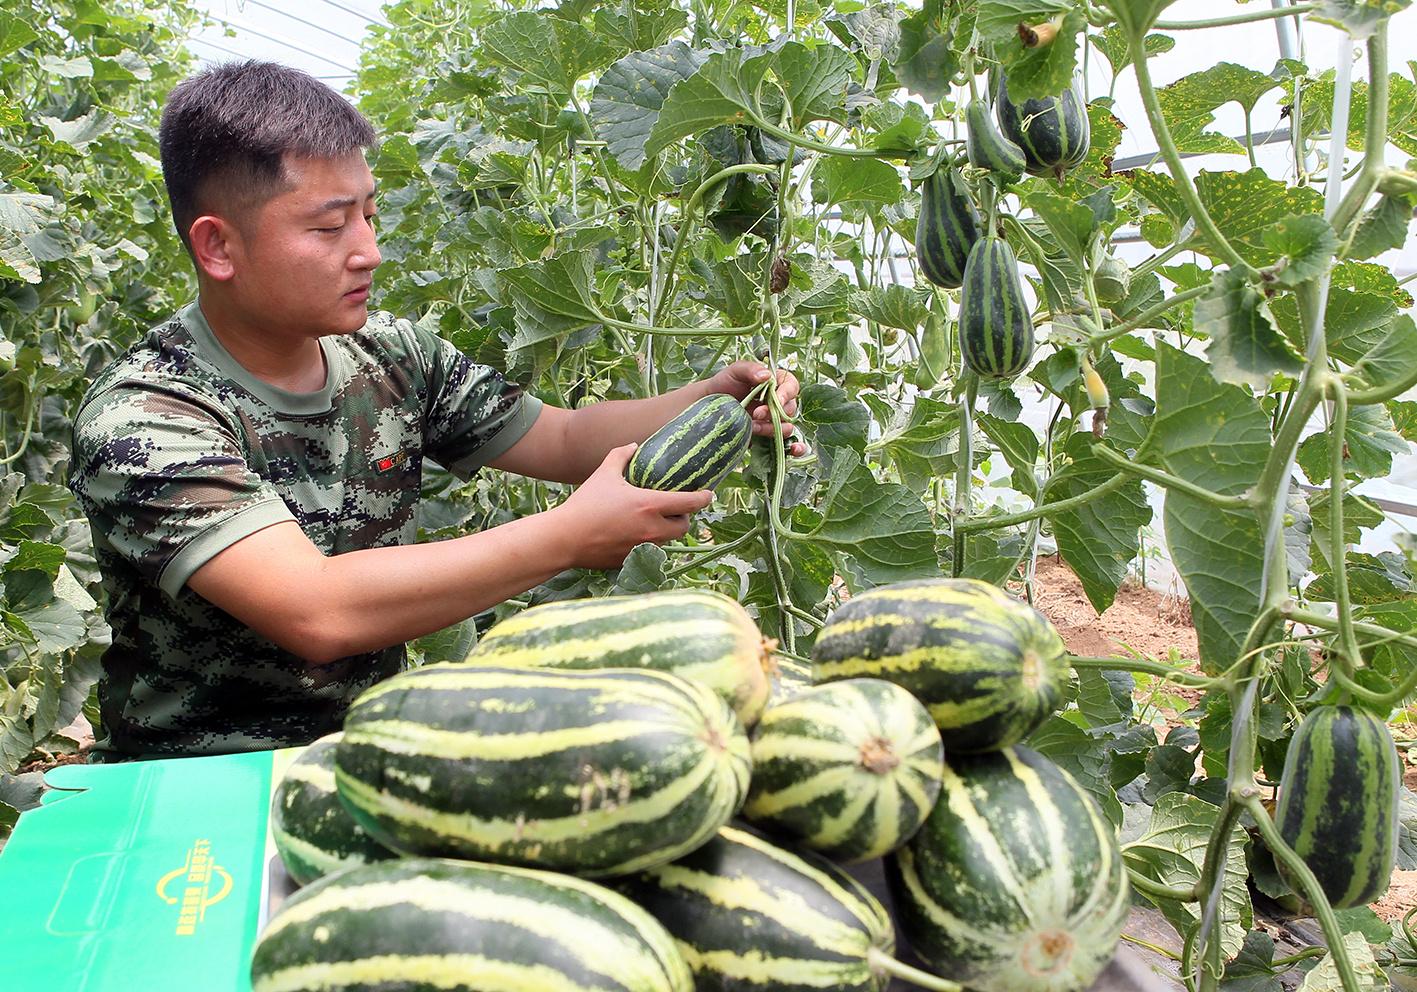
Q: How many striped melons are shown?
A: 15